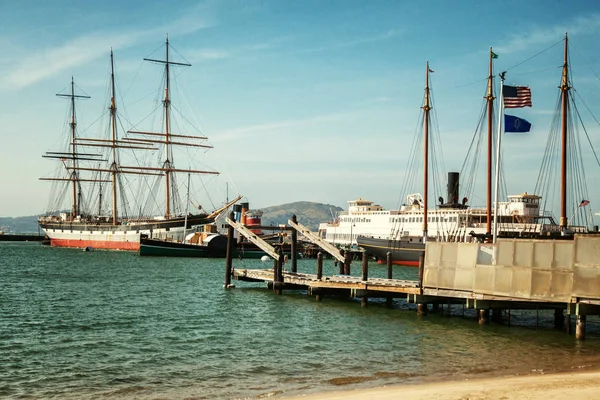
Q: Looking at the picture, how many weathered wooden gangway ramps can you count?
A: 2